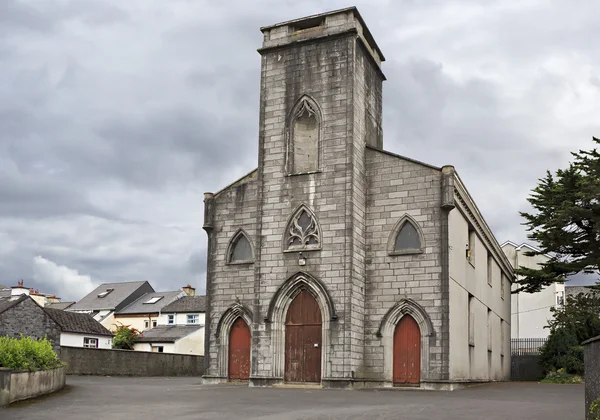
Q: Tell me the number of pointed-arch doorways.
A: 3